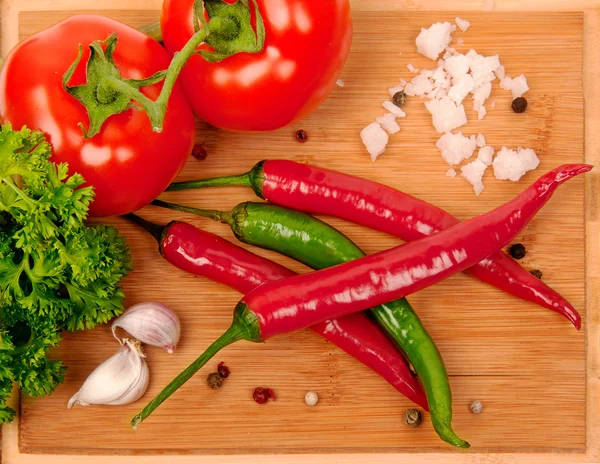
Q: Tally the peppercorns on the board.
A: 12